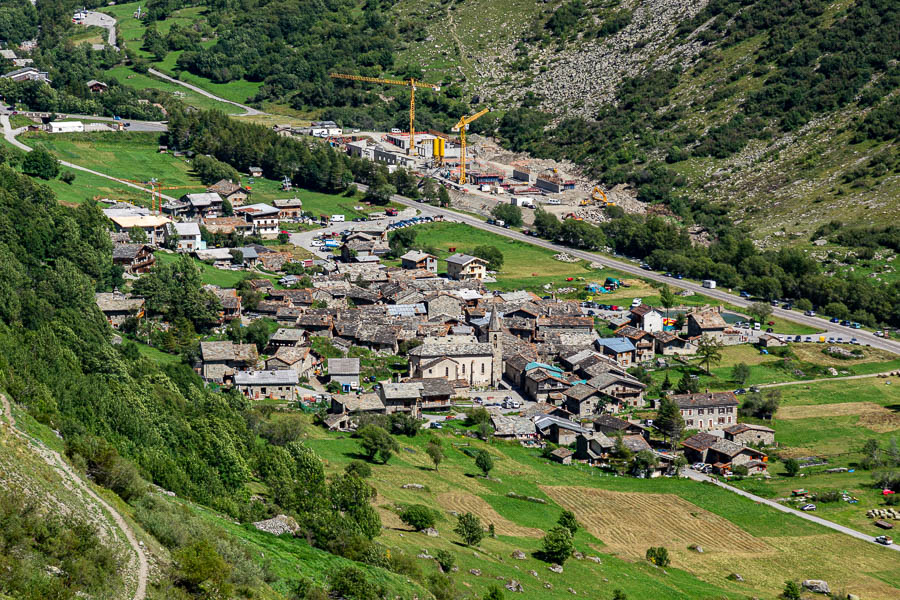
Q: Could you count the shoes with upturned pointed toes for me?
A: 0